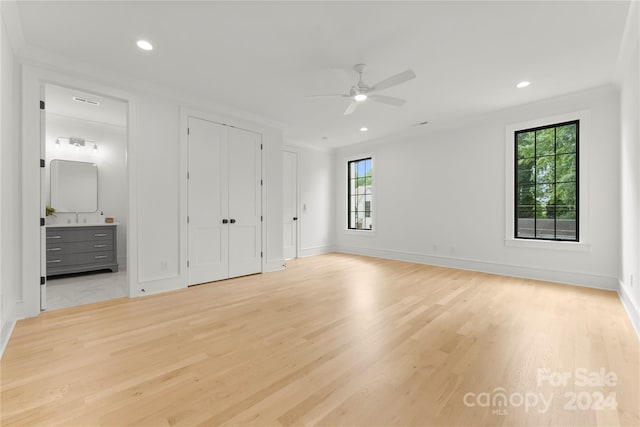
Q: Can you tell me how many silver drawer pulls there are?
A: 6